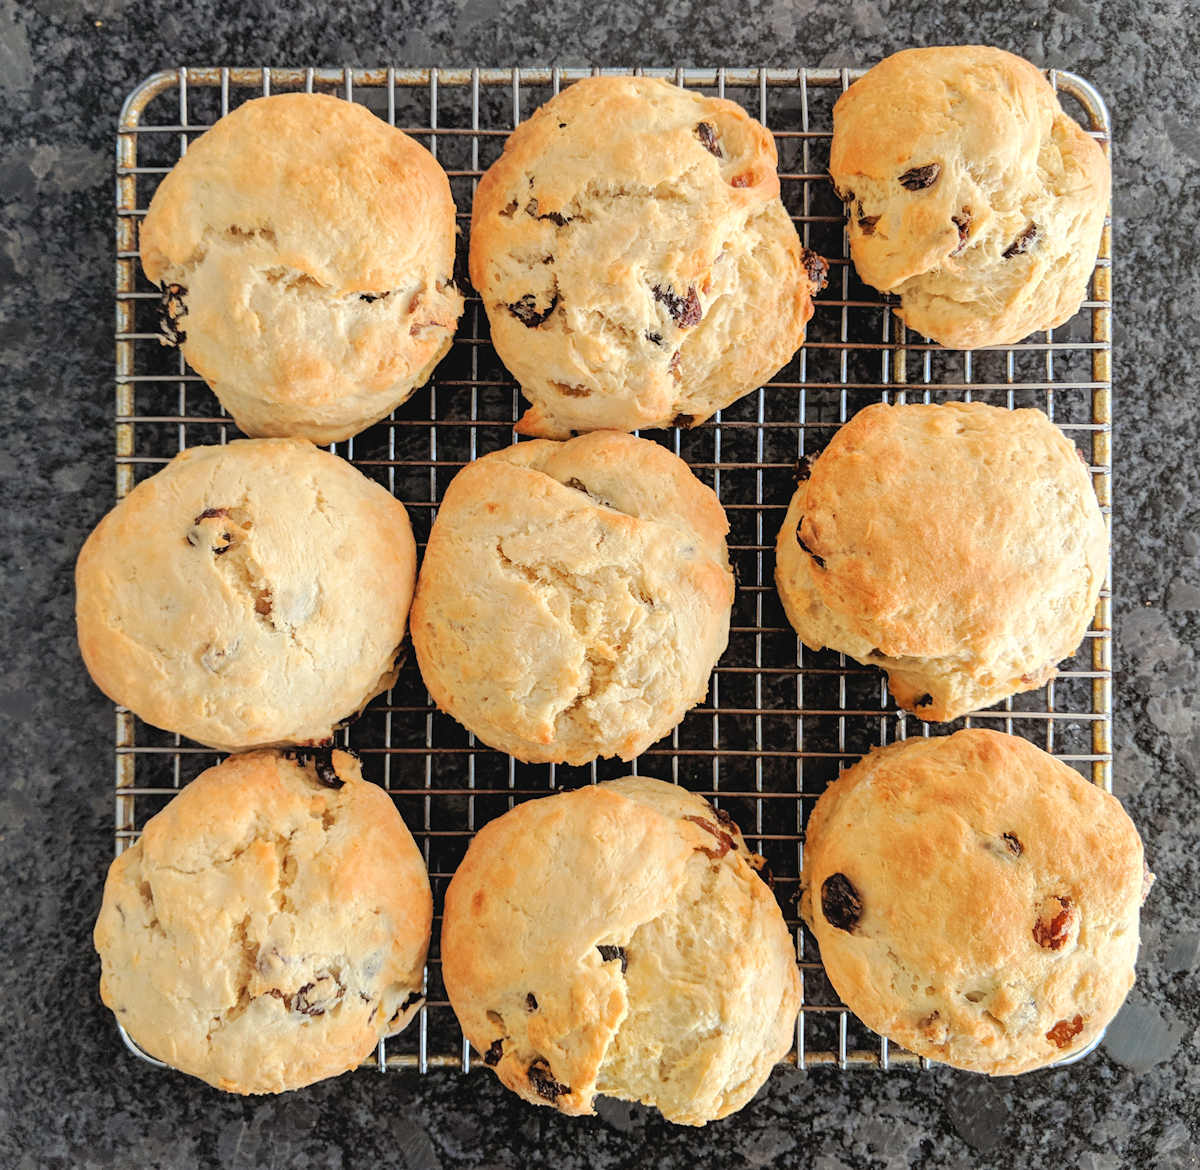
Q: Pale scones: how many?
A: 9